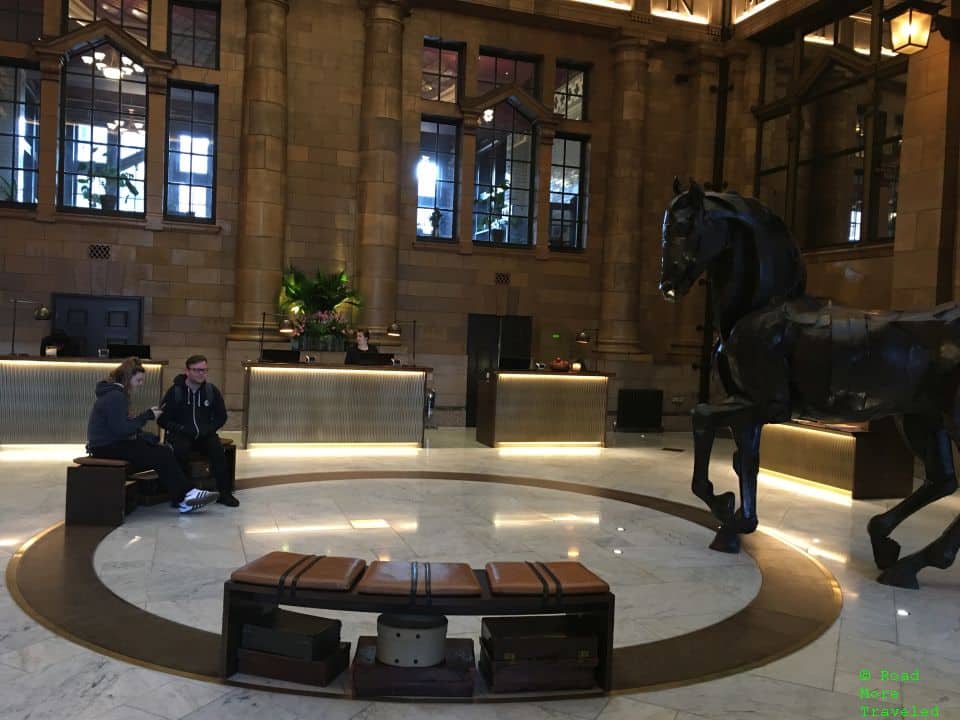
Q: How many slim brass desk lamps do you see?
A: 4